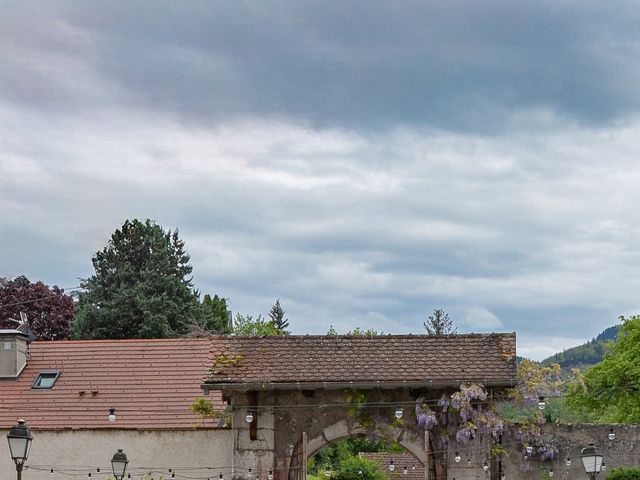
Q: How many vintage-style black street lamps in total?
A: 3